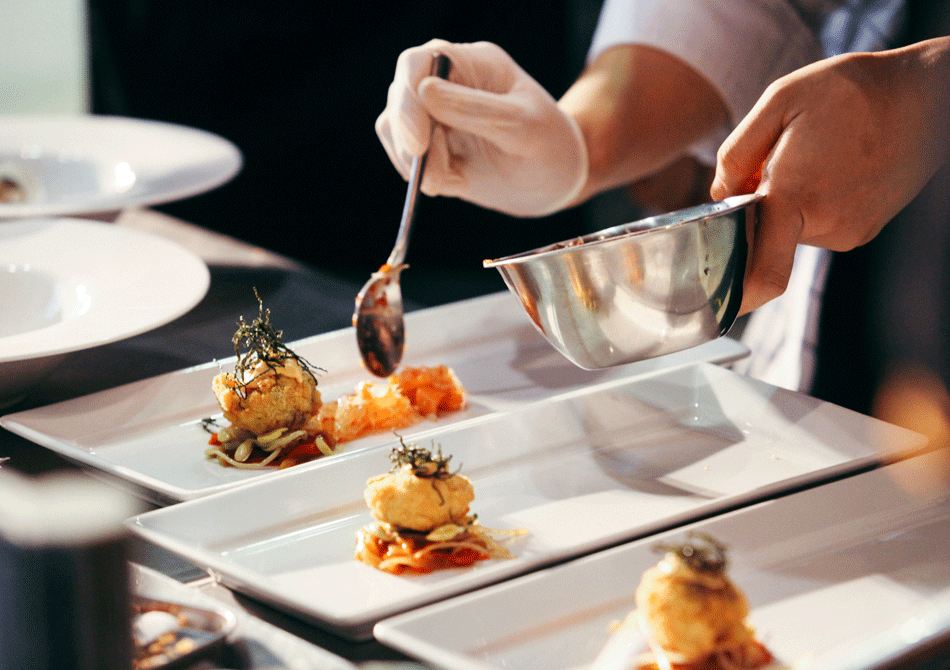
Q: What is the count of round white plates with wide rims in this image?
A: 2